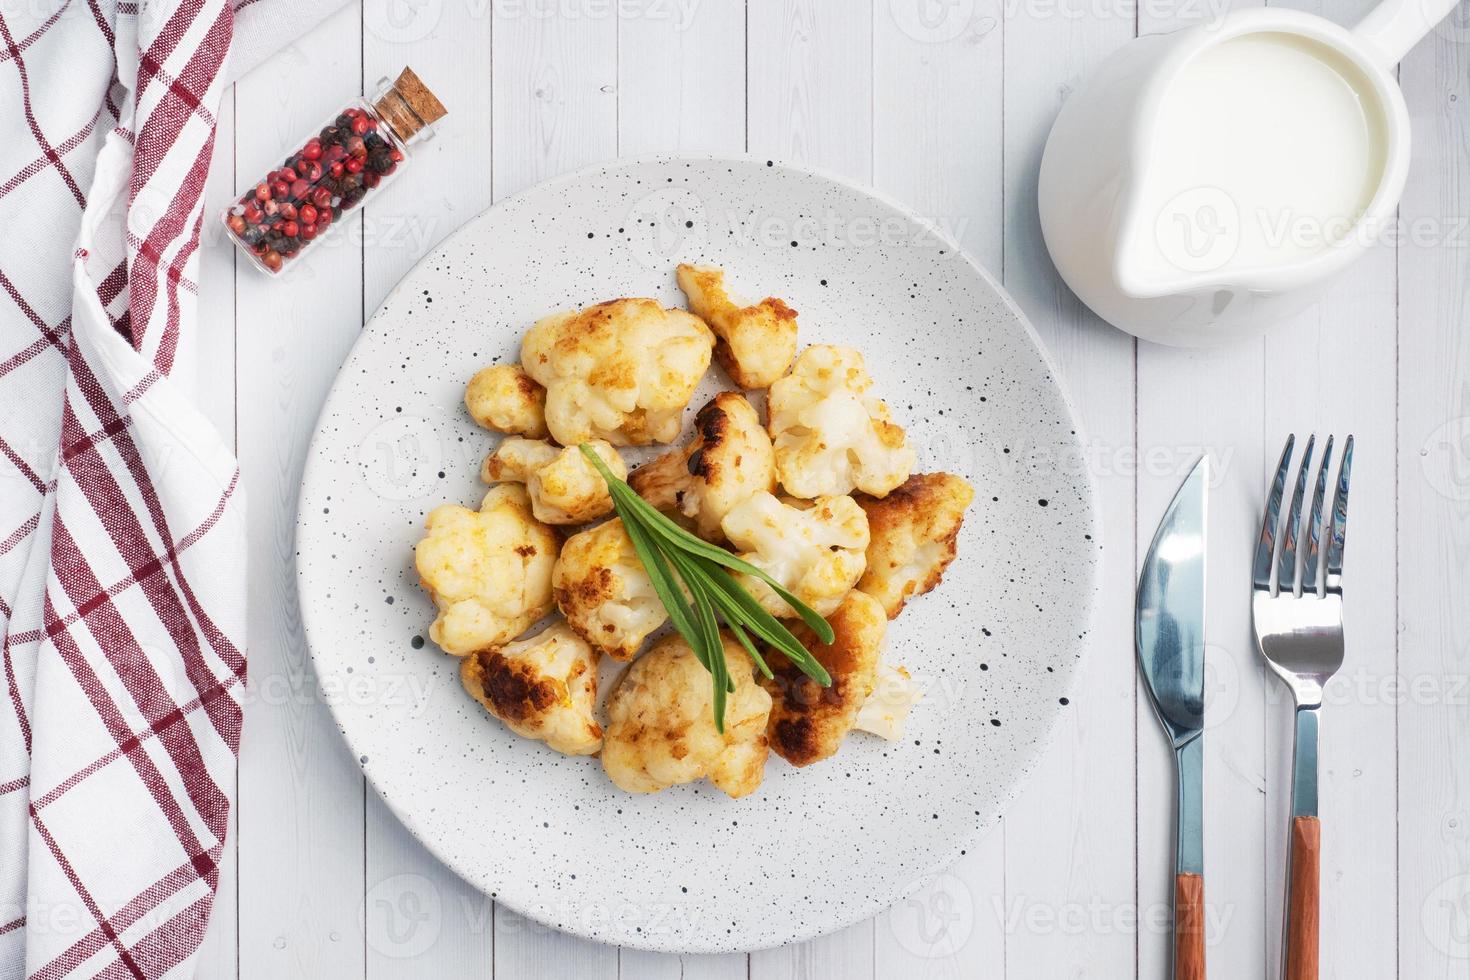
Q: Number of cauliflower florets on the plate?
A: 13